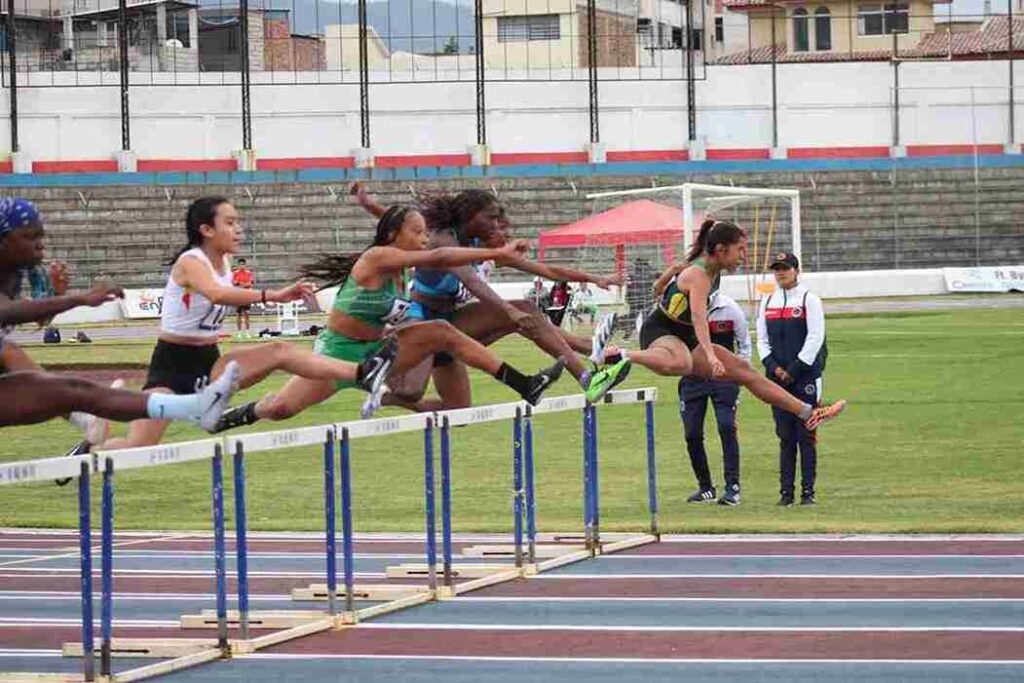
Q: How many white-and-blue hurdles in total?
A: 7